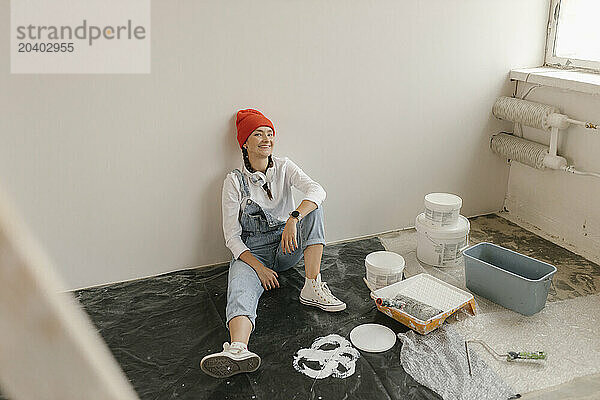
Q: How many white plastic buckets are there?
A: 3